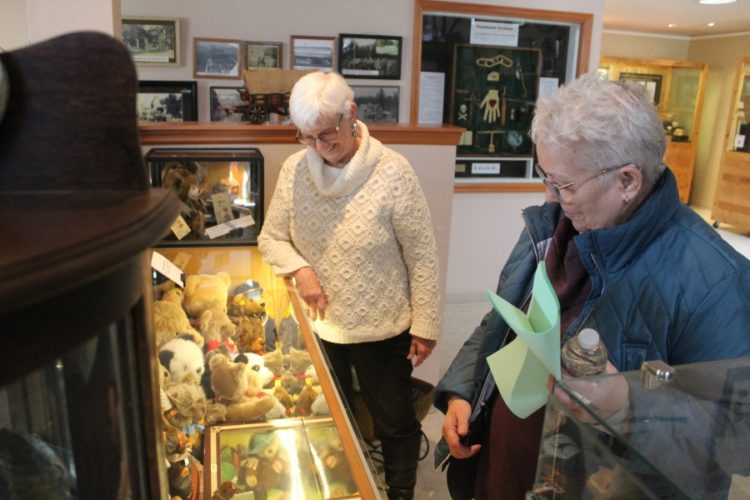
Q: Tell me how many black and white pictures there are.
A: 8